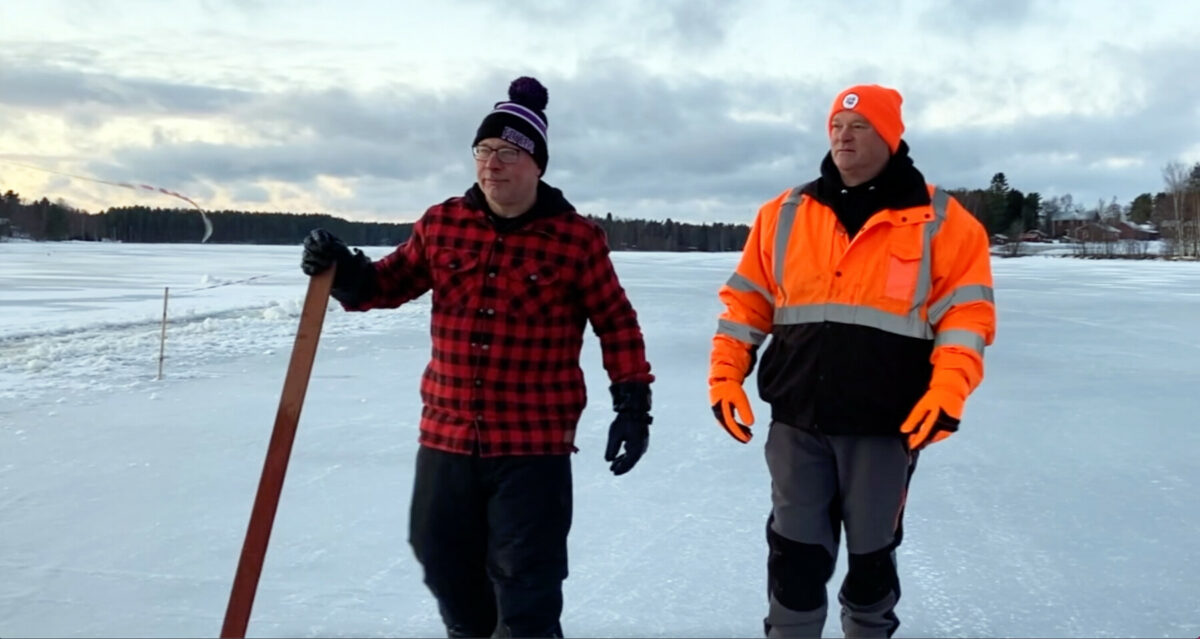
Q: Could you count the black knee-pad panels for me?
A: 2